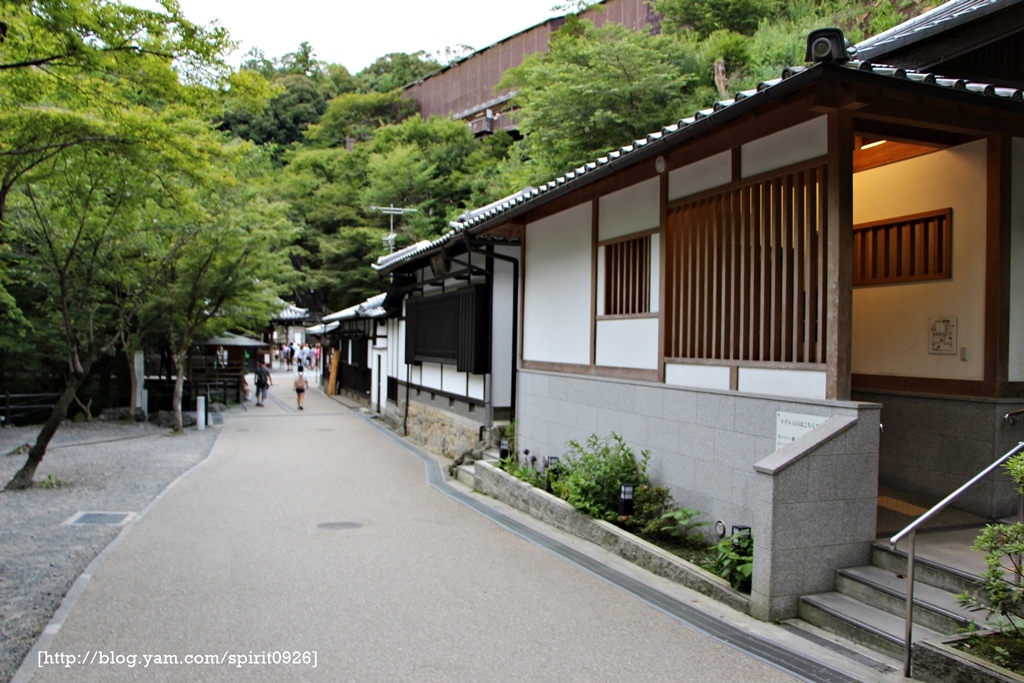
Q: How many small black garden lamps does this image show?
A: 4